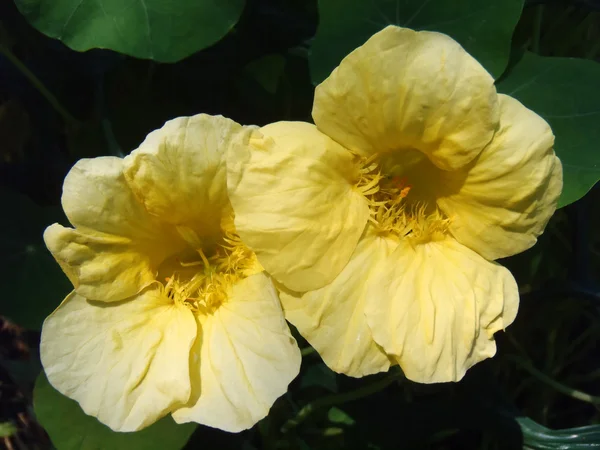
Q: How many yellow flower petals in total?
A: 10